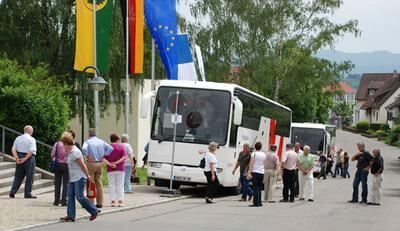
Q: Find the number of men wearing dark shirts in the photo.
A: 3